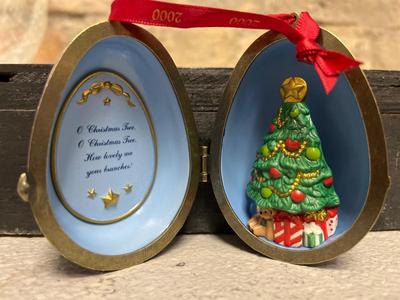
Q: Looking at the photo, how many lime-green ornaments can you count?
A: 4